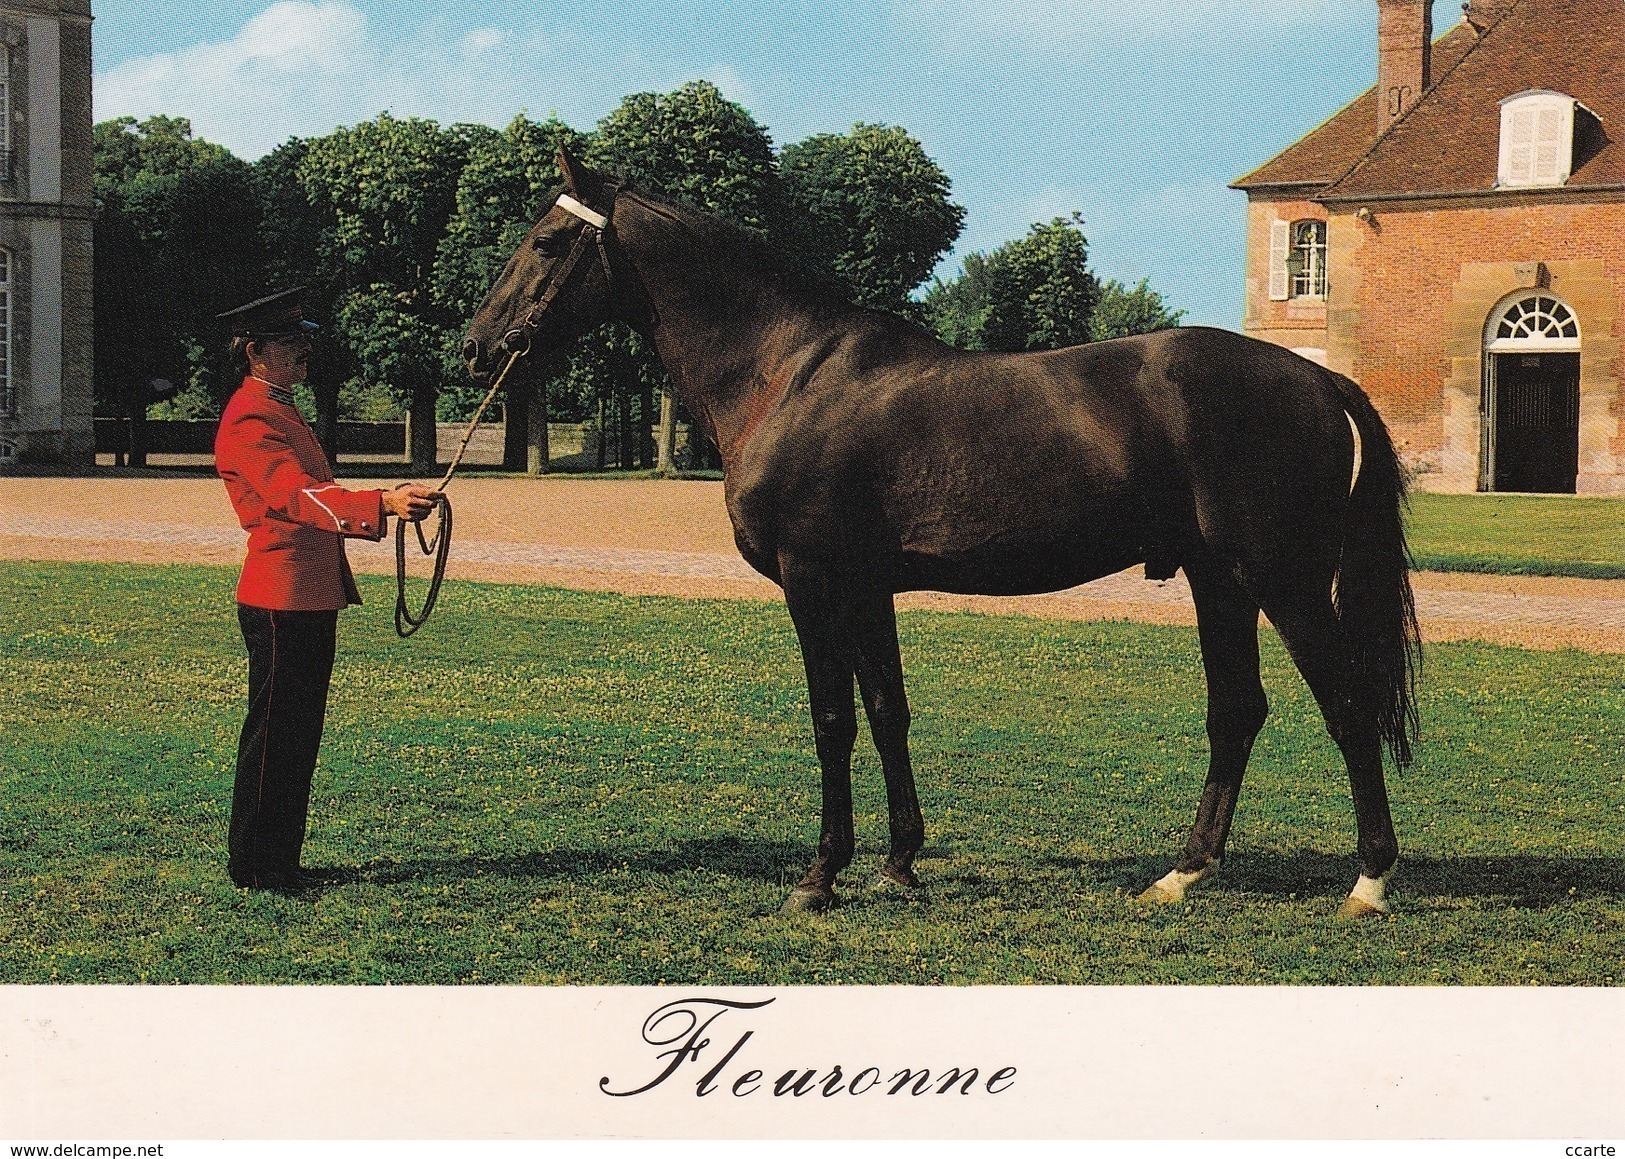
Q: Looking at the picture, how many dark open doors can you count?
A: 1